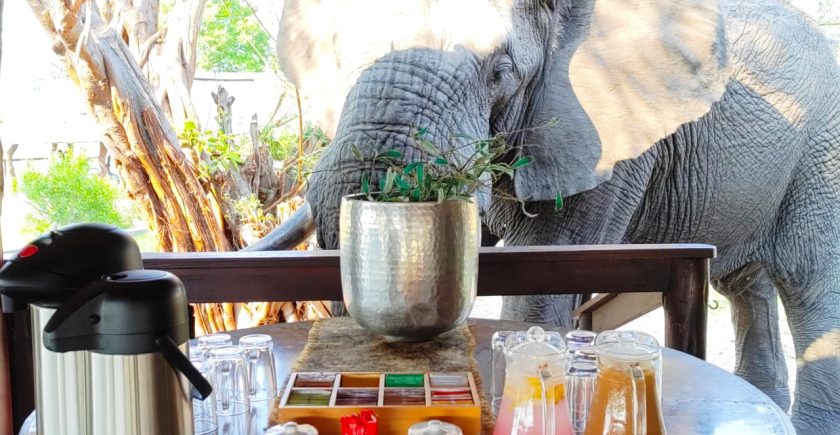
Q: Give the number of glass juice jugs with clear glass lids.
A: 2